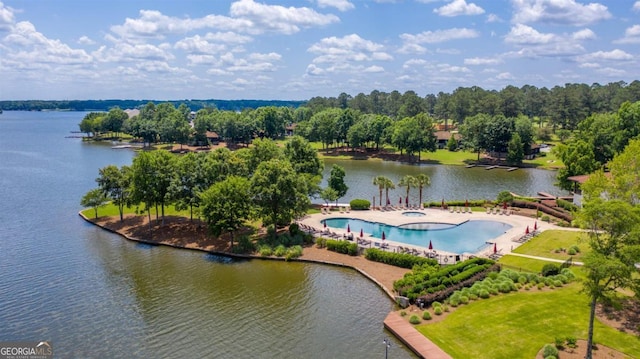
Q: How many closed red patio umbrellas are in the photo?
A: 14